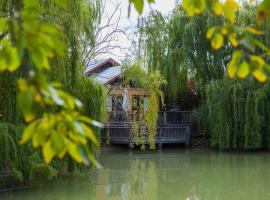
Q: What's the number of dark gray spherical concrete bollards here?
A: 0